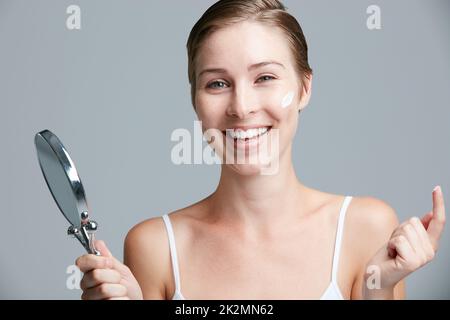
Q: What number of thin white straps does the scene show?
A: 2